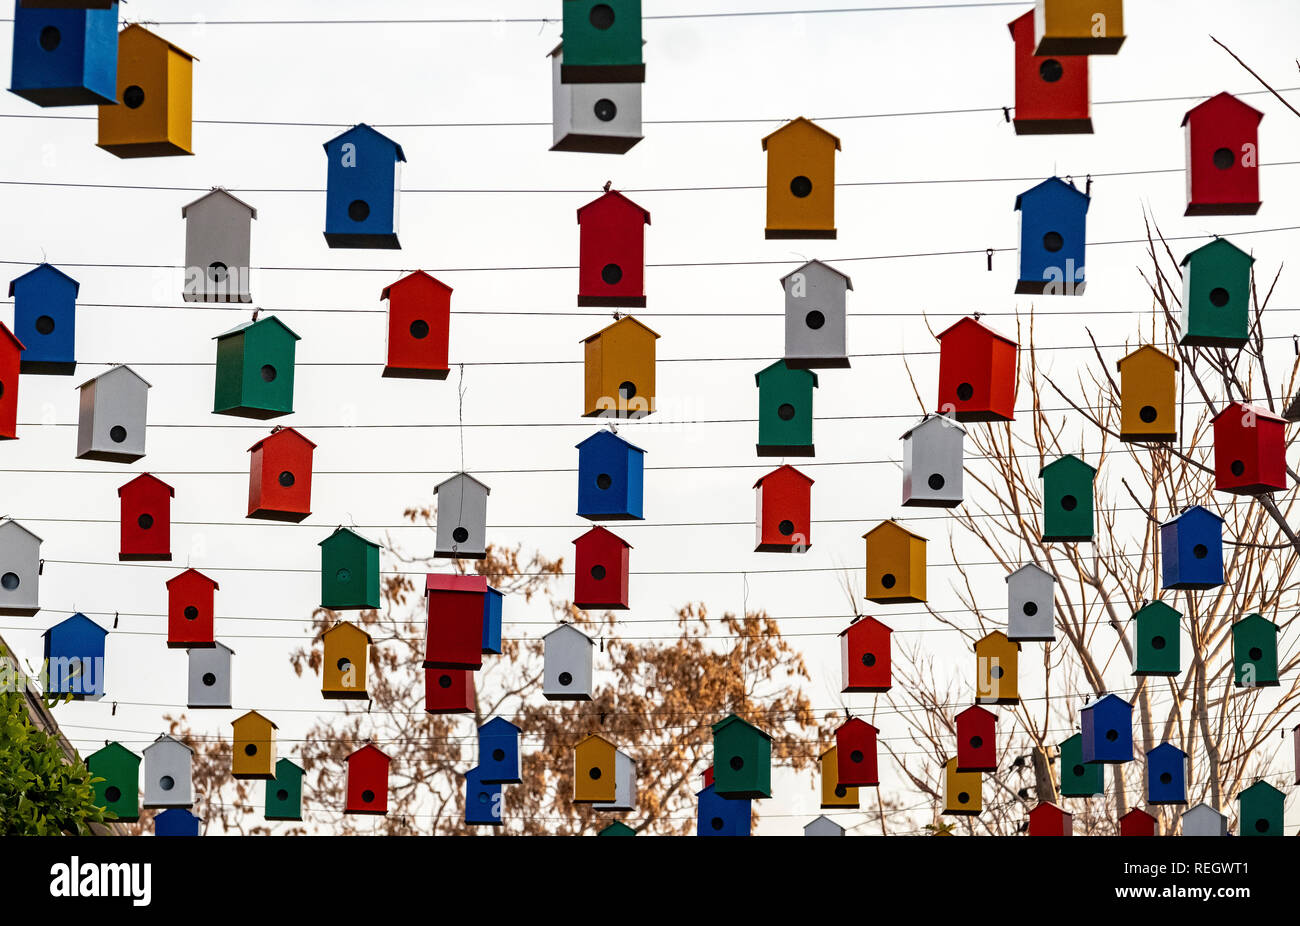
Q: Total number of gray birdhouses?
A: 14